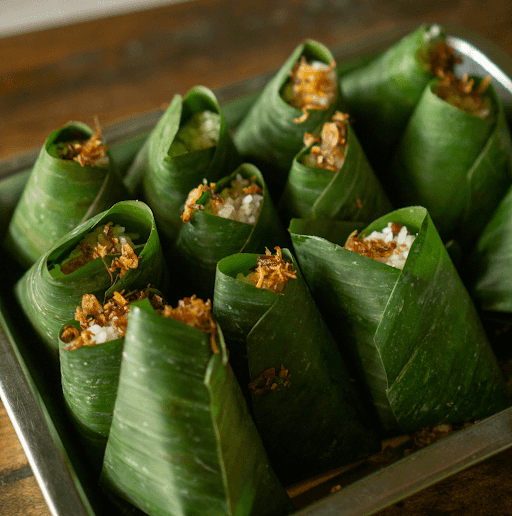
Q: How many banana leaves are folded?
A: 13